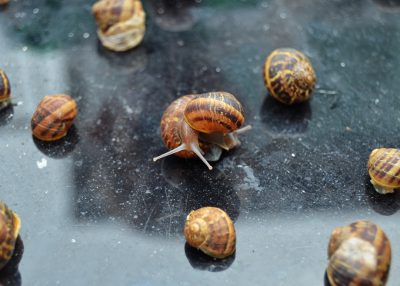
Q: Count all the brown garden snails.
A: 10